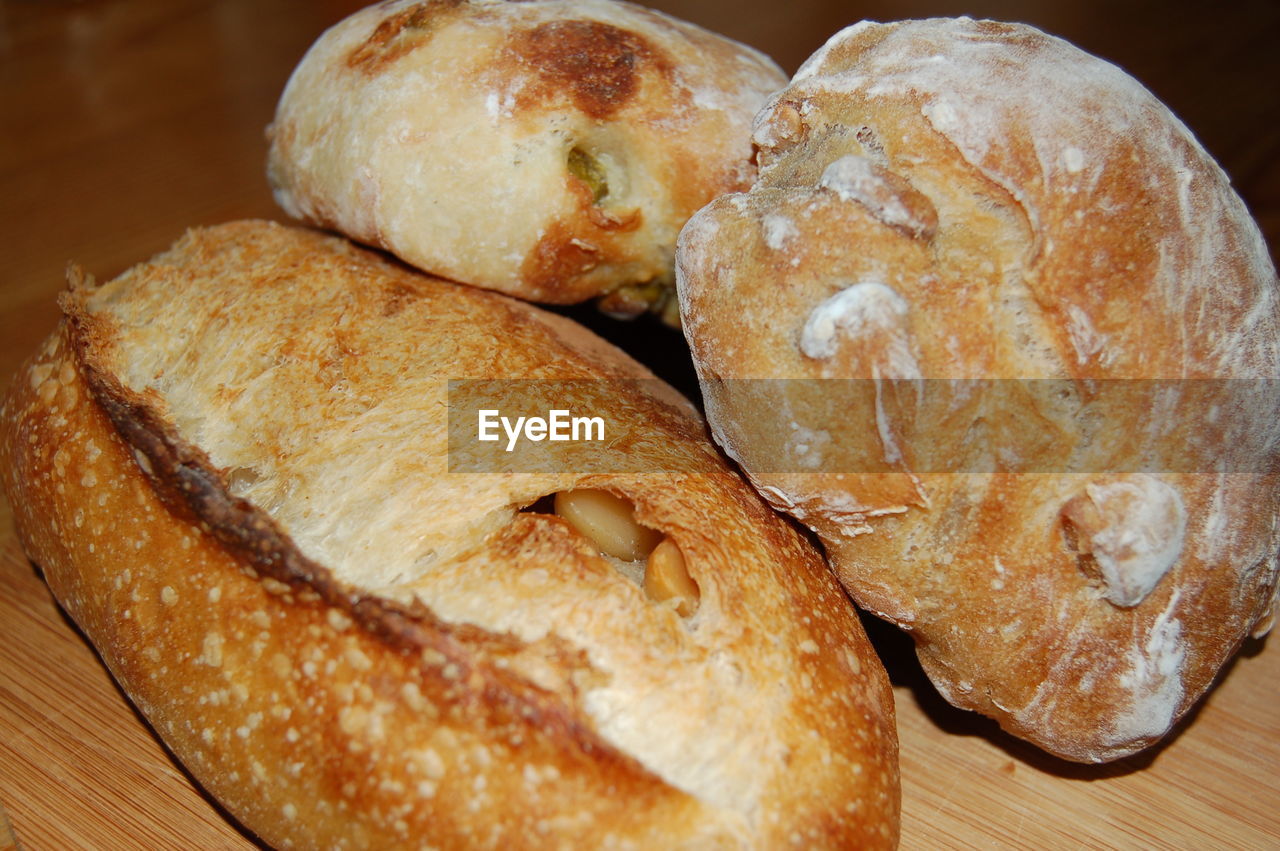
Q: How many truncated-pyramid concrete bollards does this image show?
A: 0